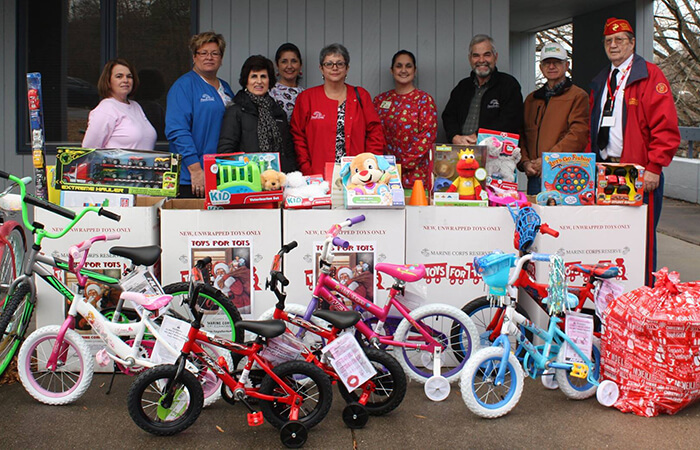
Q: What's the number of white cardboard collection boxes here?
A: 5